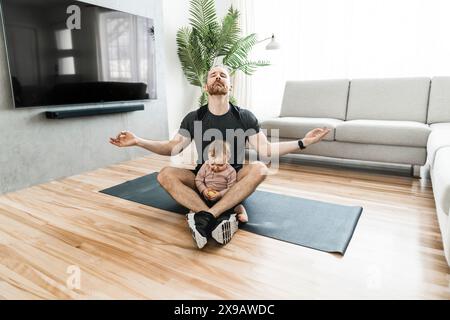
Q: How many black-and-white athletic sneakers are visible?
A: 2